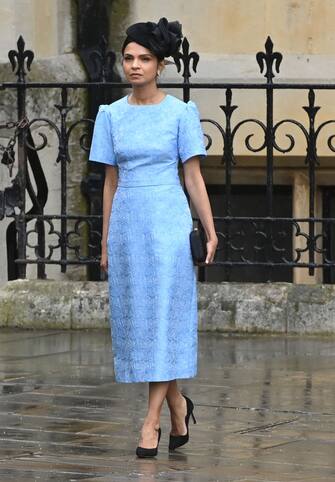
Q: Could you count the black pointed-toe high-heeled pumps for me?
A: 2